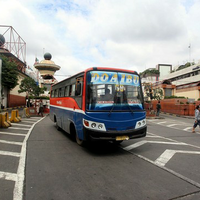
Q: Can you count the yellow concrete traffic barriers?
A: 3